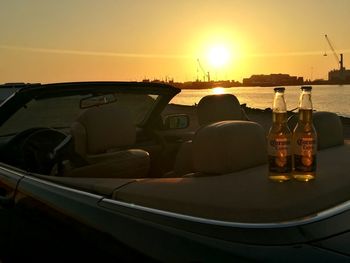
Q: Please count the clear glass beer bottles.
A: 2